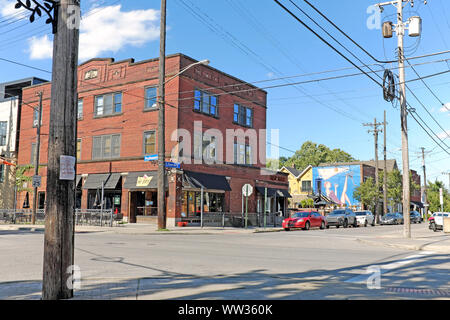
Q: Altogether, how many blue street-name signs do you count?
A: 2